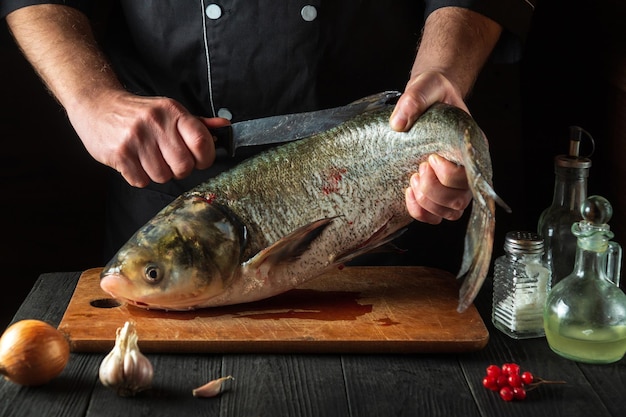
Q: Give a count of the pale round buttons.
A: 3